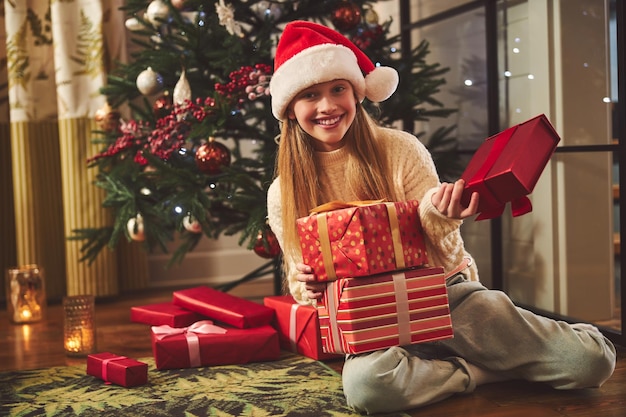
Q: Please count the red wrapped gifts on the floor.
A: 5